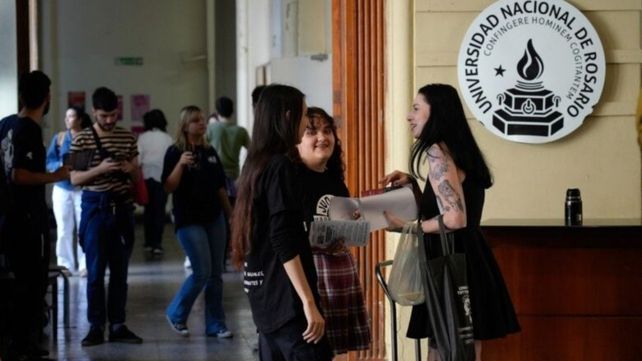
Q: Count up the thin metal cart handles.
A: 1